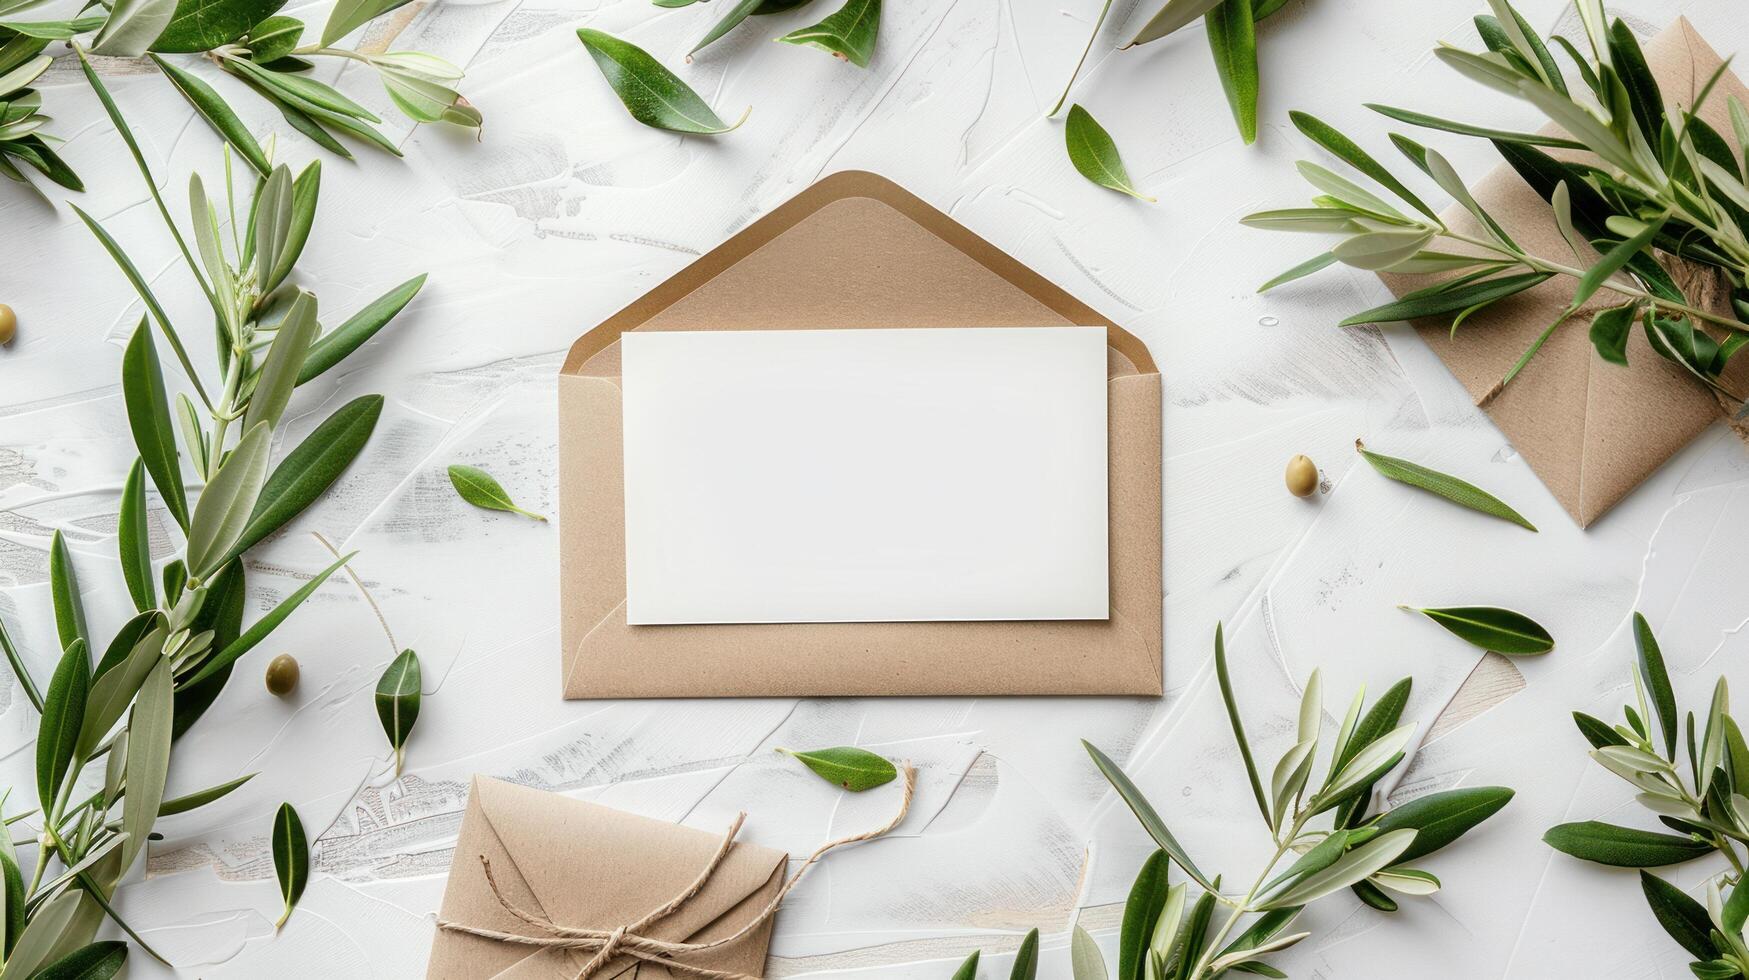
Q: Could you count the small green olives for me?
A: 3